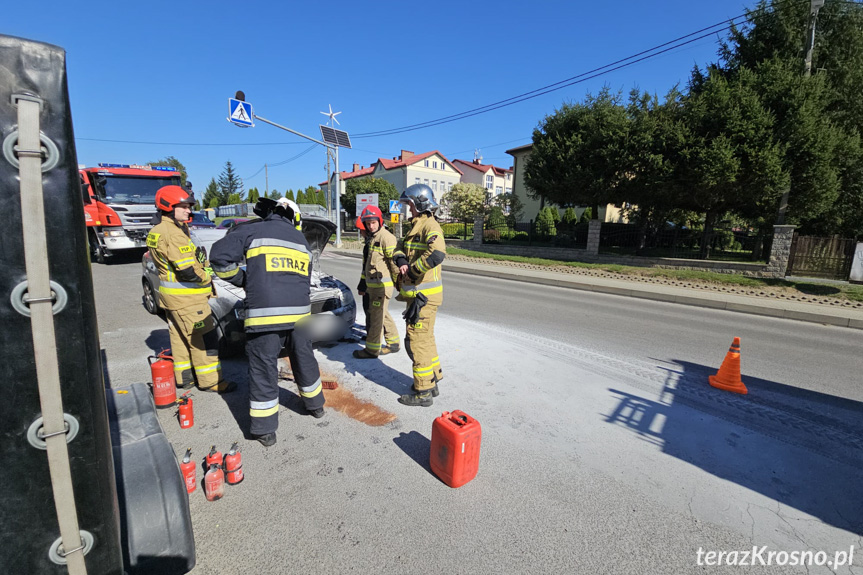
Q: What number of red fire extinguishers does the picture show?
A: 6